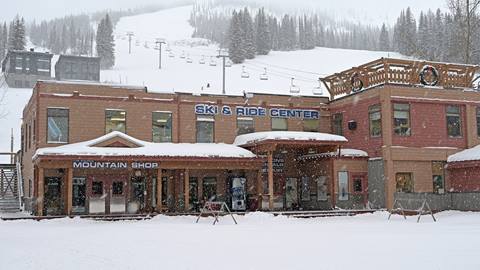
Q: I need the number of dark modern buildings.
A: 2